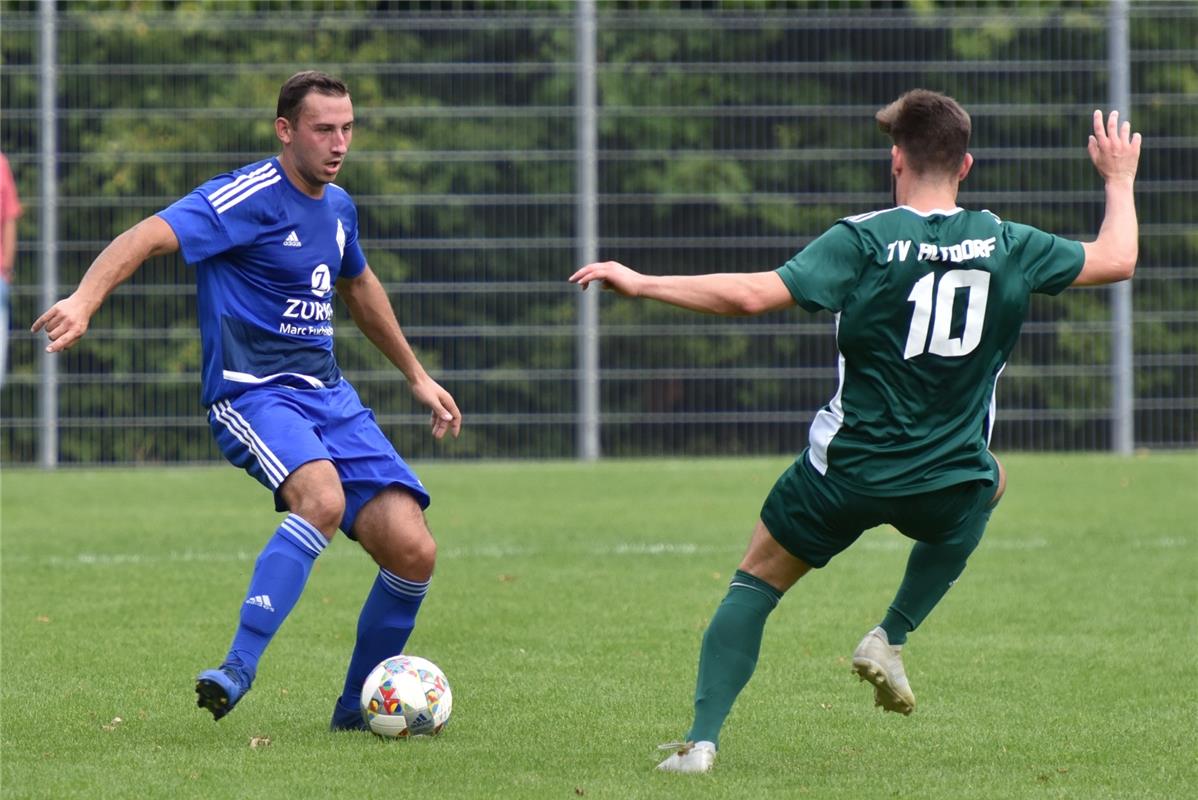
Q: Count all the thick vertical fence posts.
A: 3